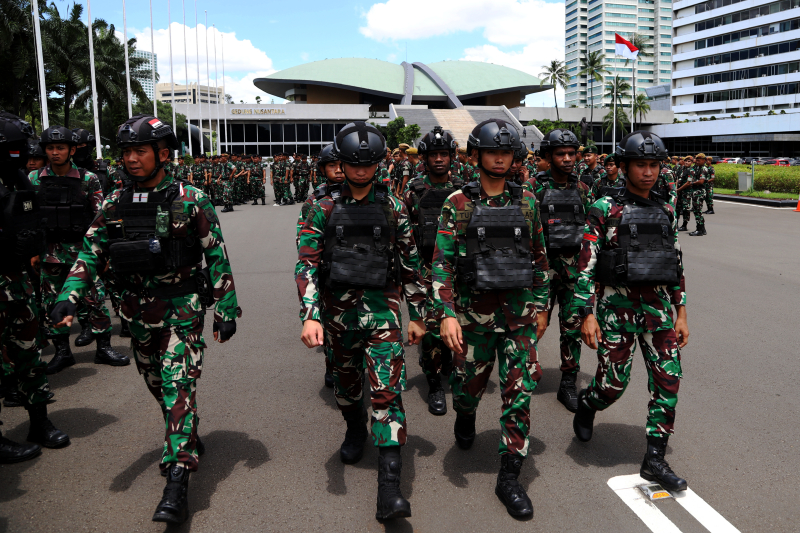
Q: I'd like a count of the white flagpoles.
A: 12